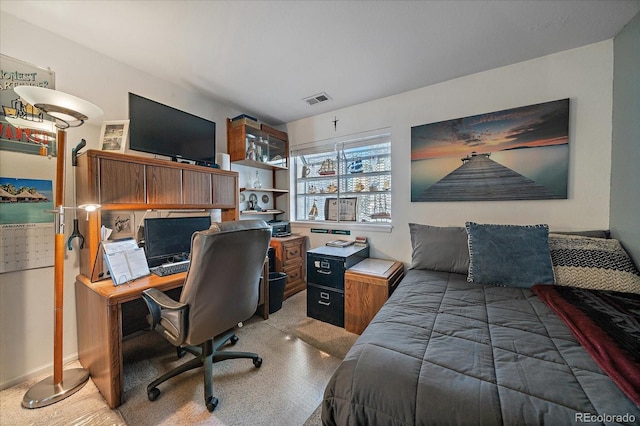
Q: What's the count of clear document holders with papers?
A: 1